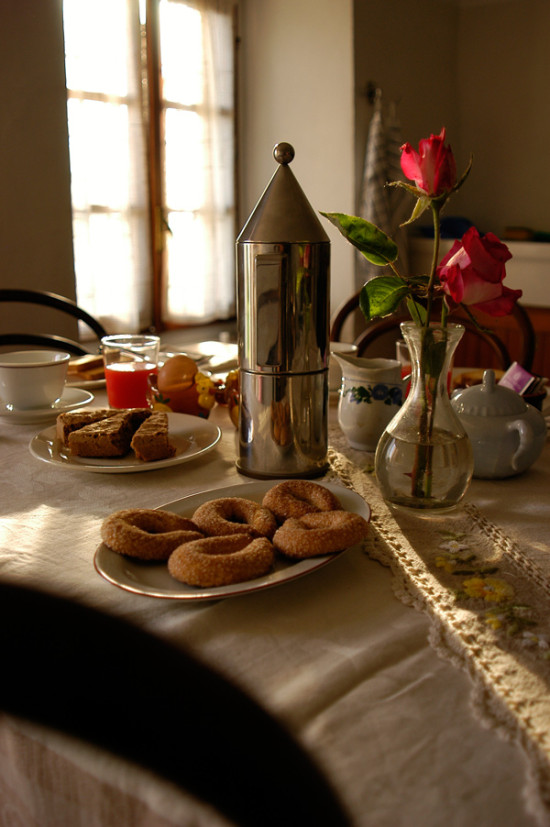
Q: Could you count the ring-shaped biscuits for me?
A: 5